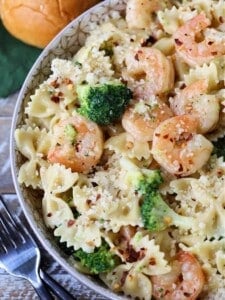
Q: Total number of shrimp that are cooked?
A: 8